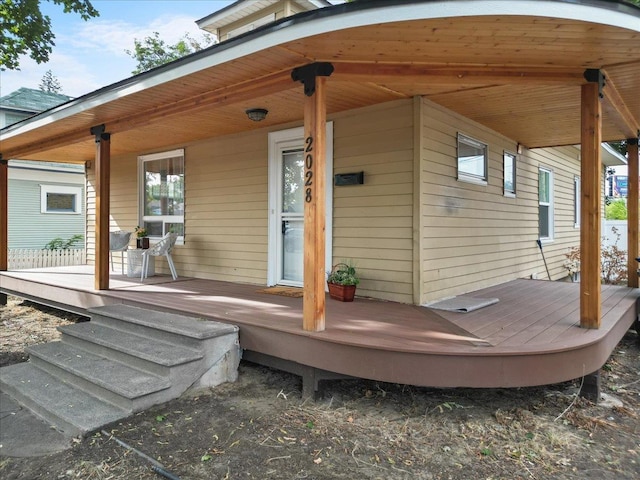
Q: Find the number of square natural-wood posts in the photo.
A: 5